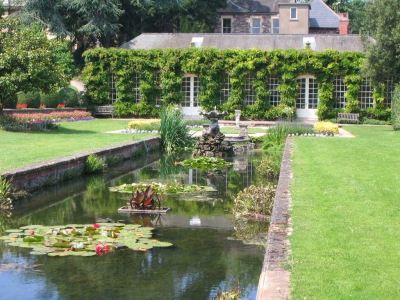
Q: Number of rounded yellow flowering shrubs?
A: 2